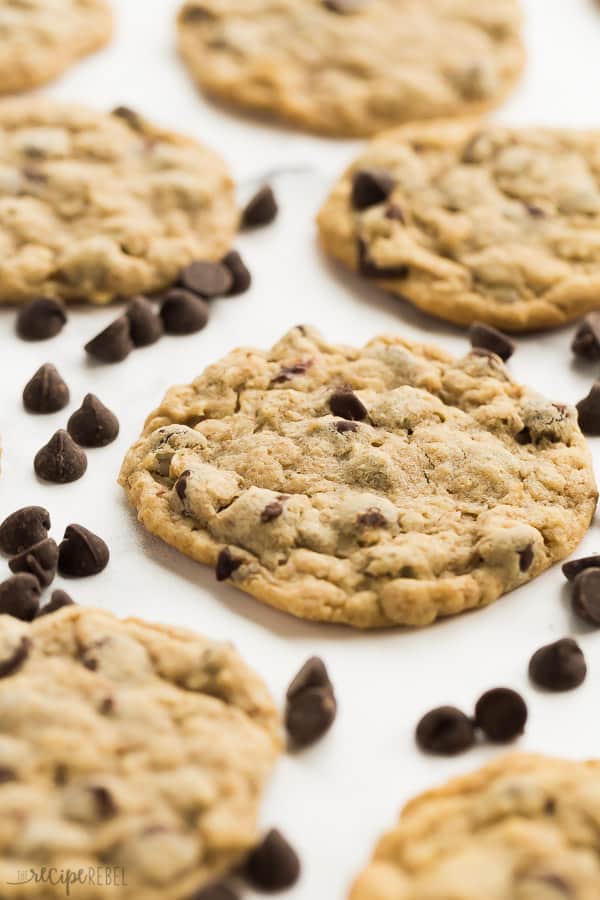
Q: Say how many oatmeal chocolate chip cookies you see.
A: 7